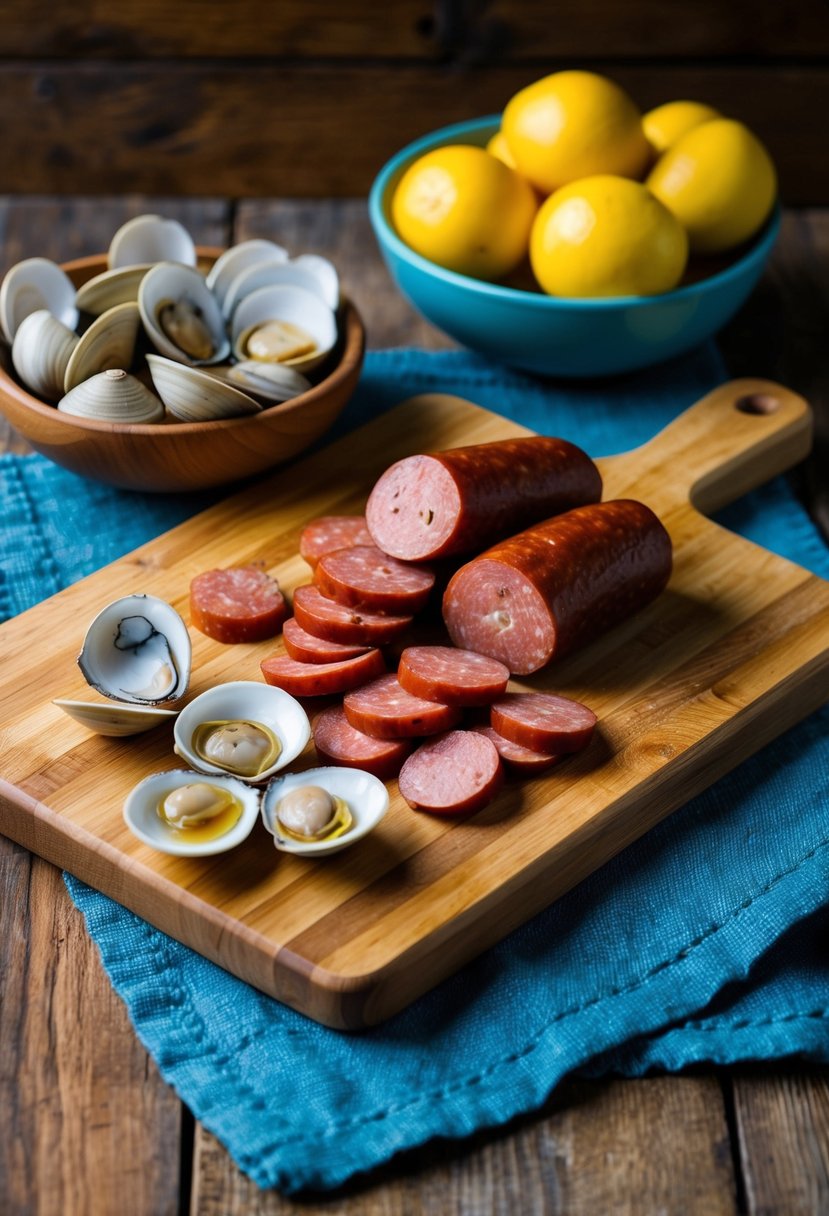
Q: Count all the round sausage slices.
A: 12